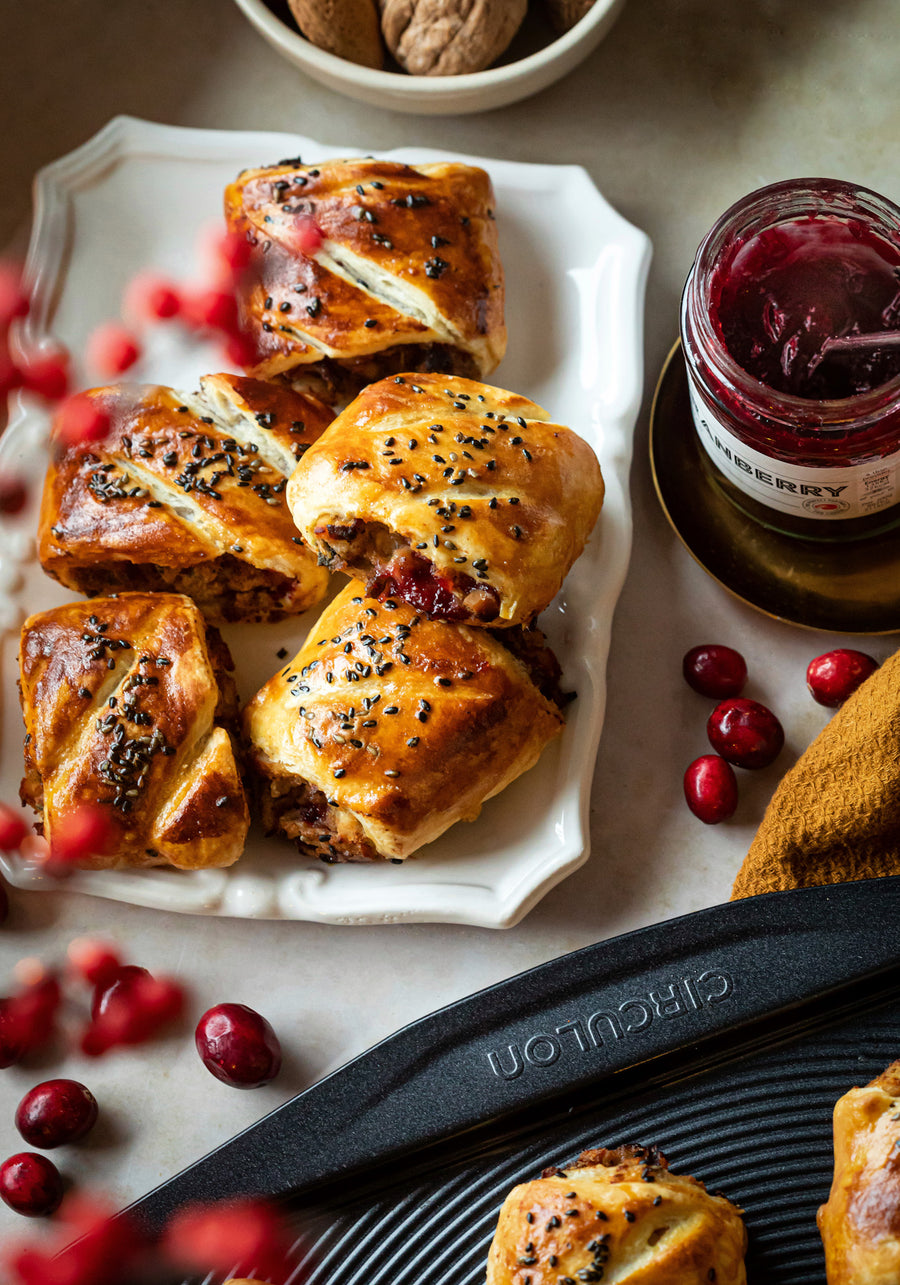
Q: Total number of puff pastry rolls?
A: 7